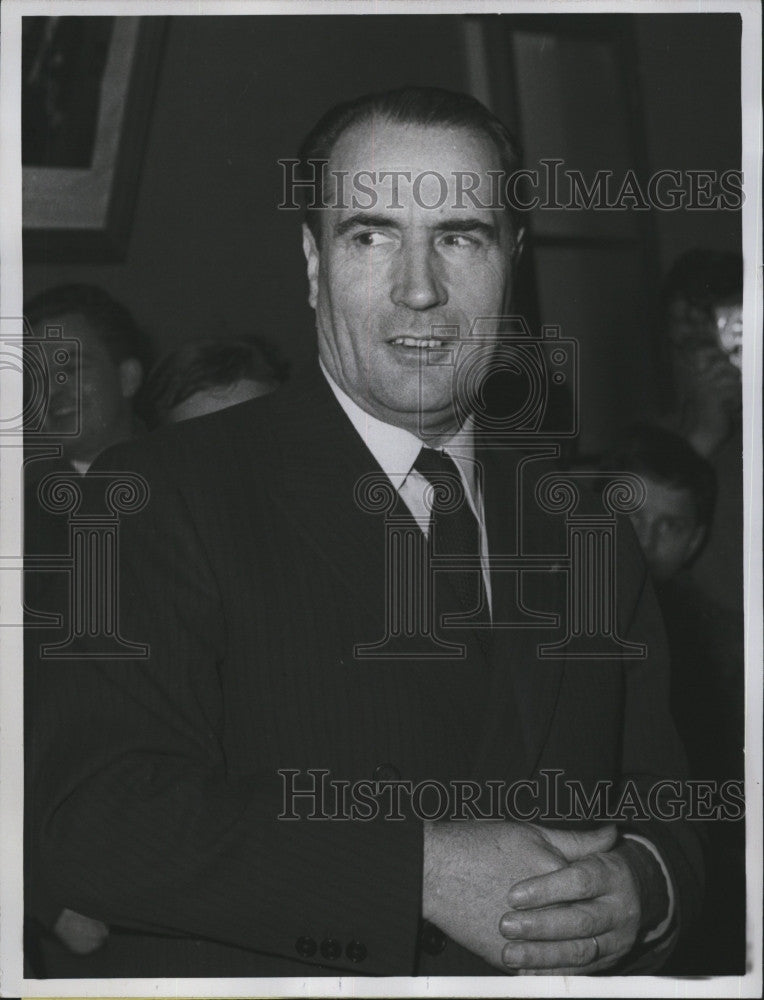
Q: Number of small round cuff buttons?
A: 3